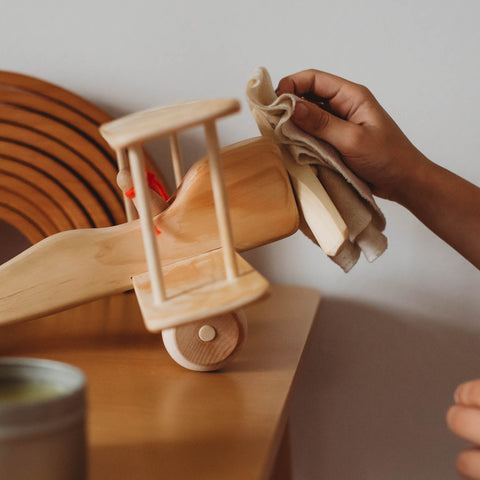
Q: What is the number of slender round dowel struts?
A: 4